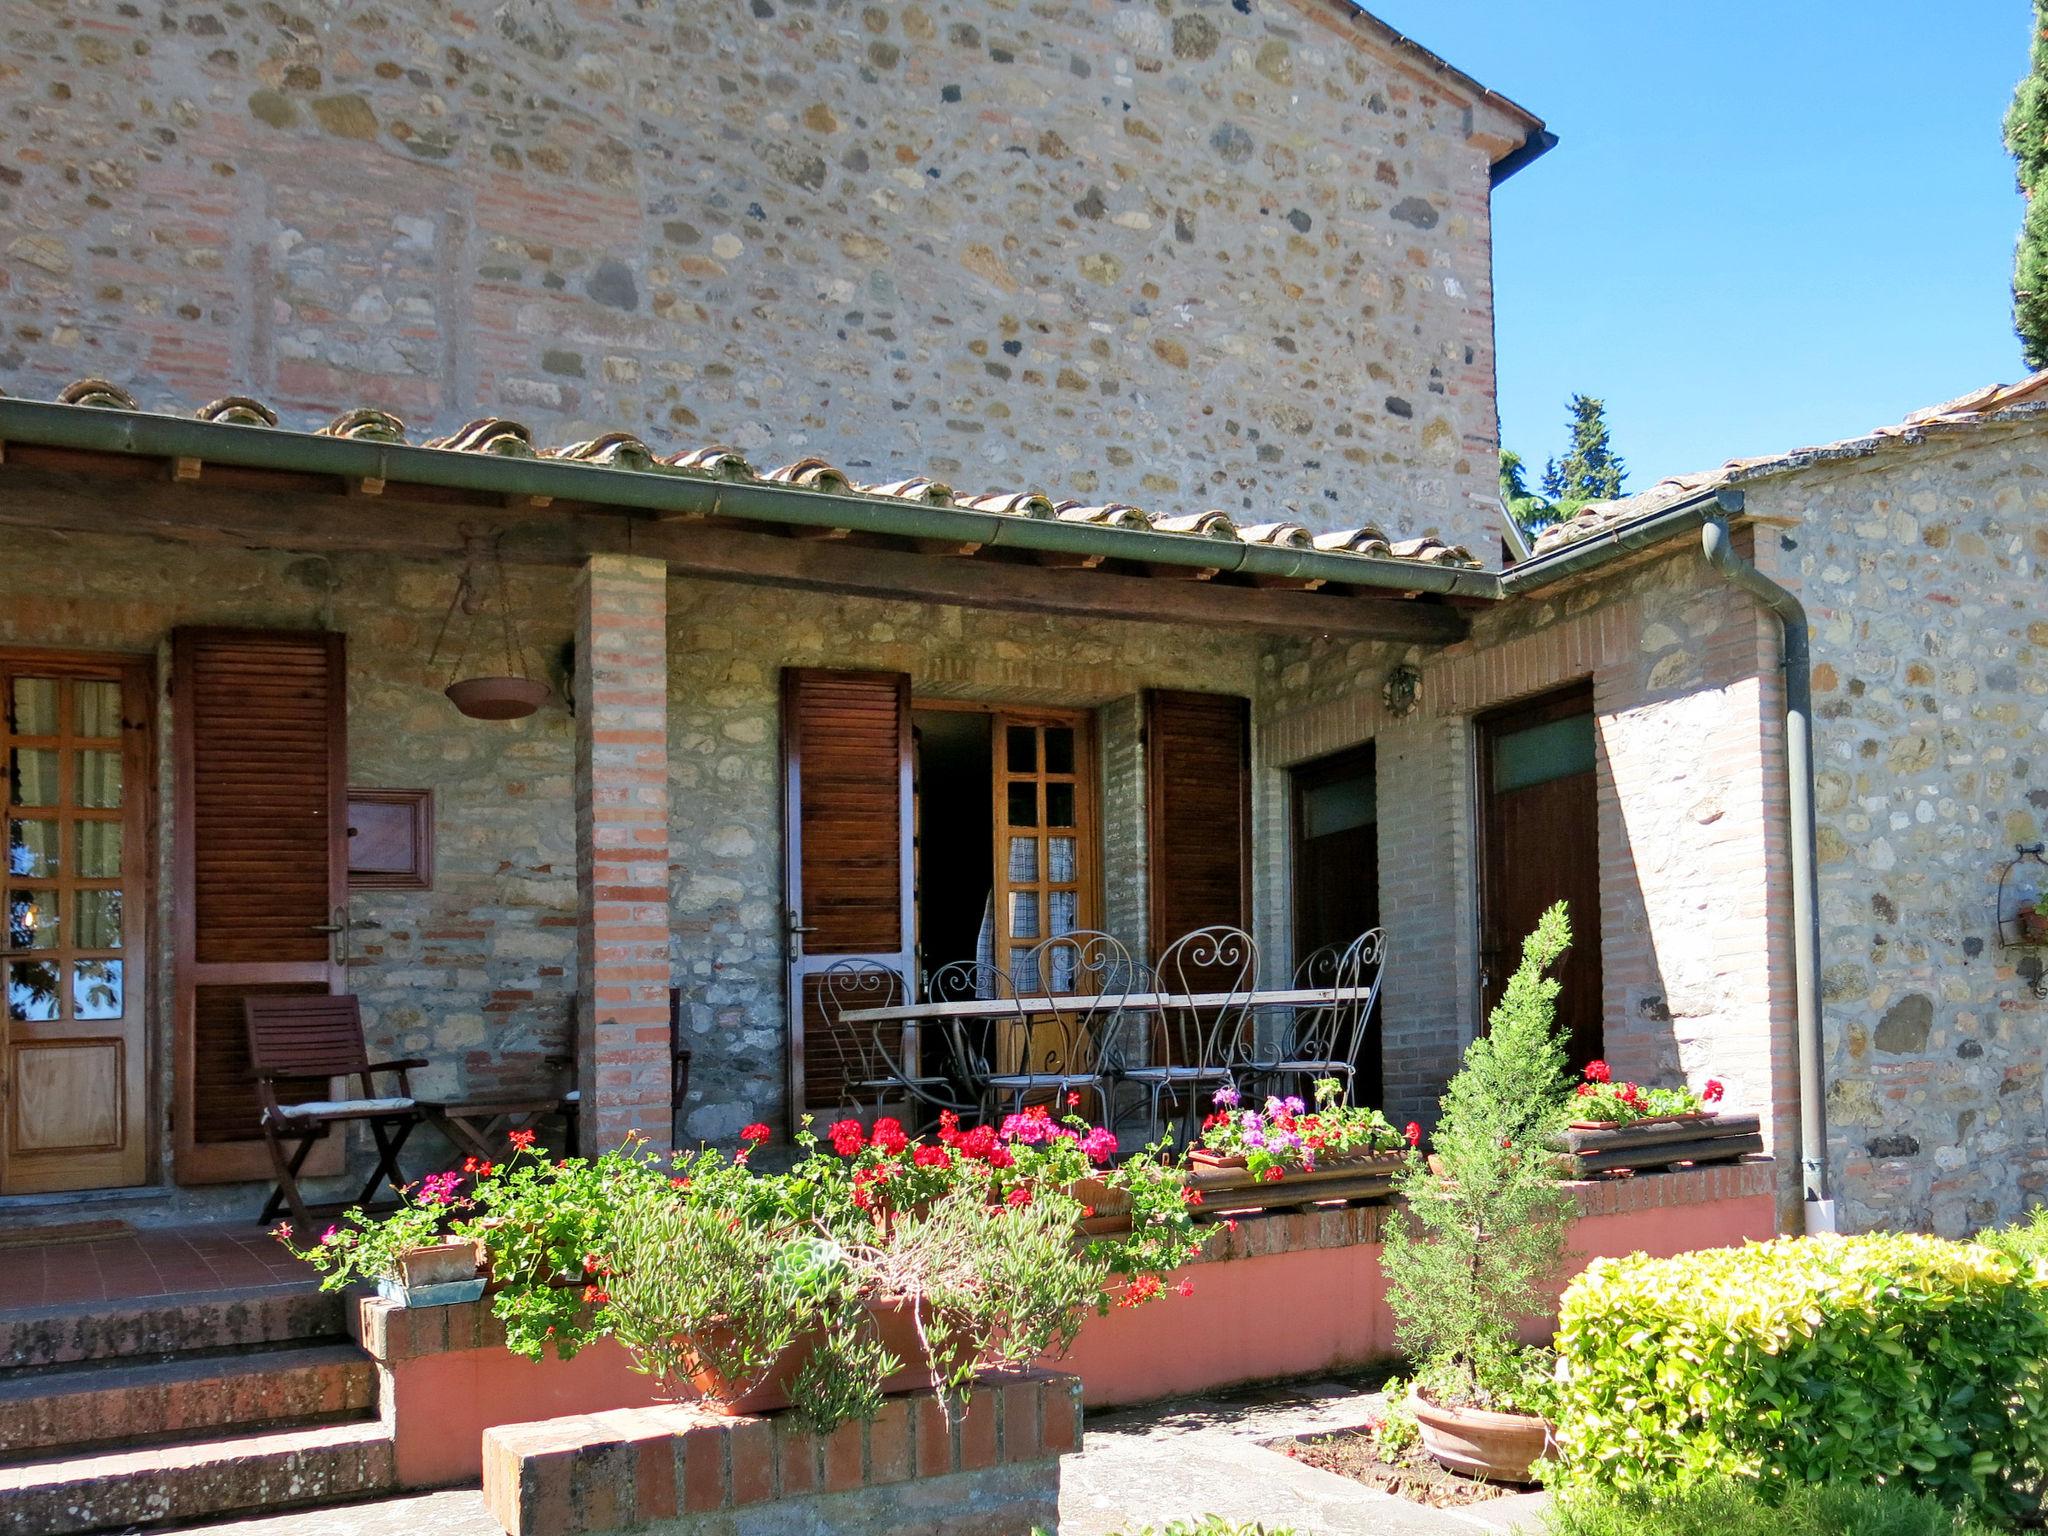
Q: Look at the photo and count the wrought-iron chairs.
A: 7